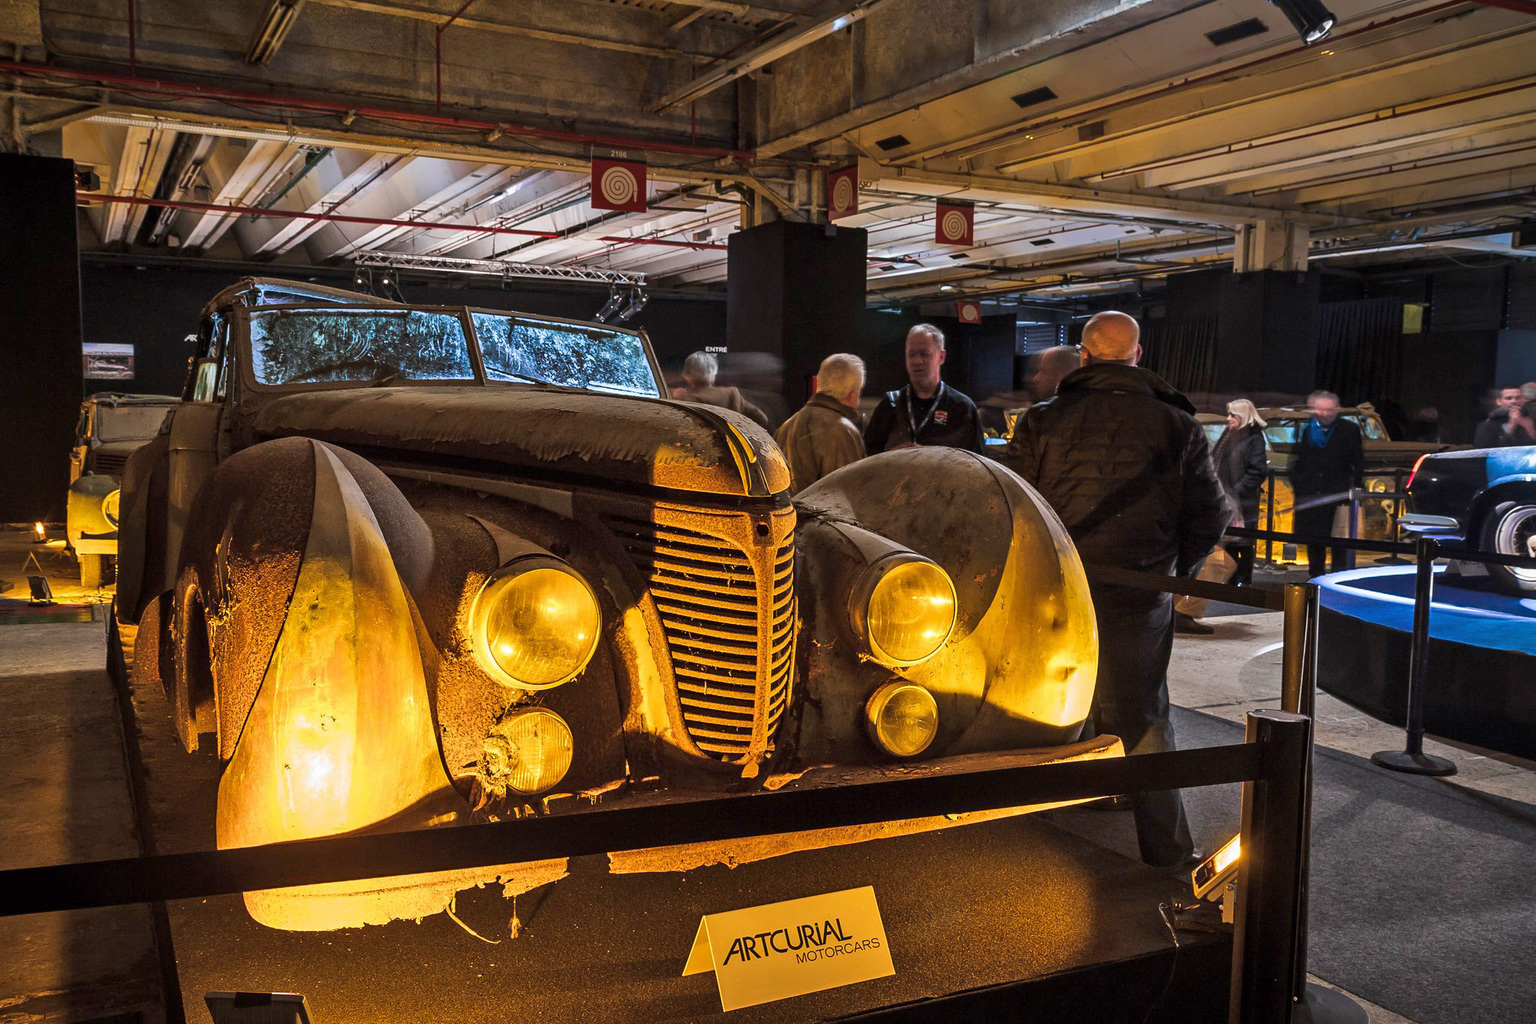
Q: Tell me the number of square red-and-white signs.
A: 4